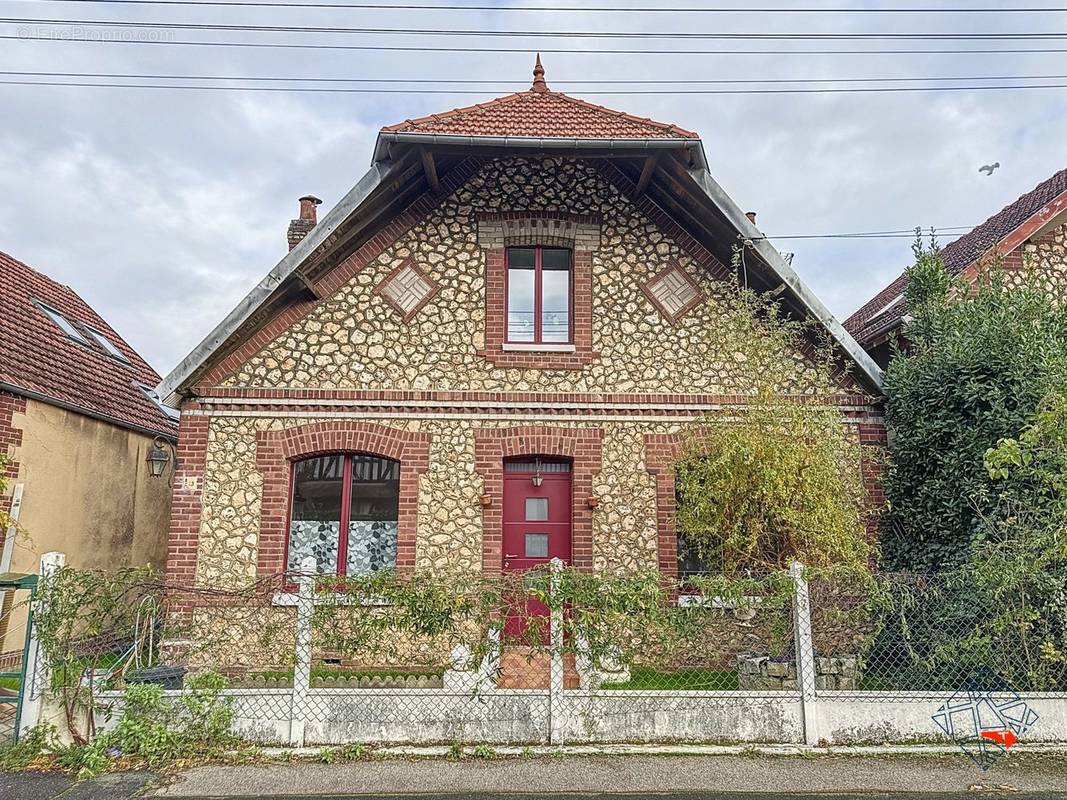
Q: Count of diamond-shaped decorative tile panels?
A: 2